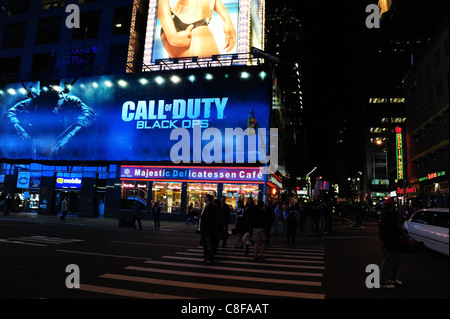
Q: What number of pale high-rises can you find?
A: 0